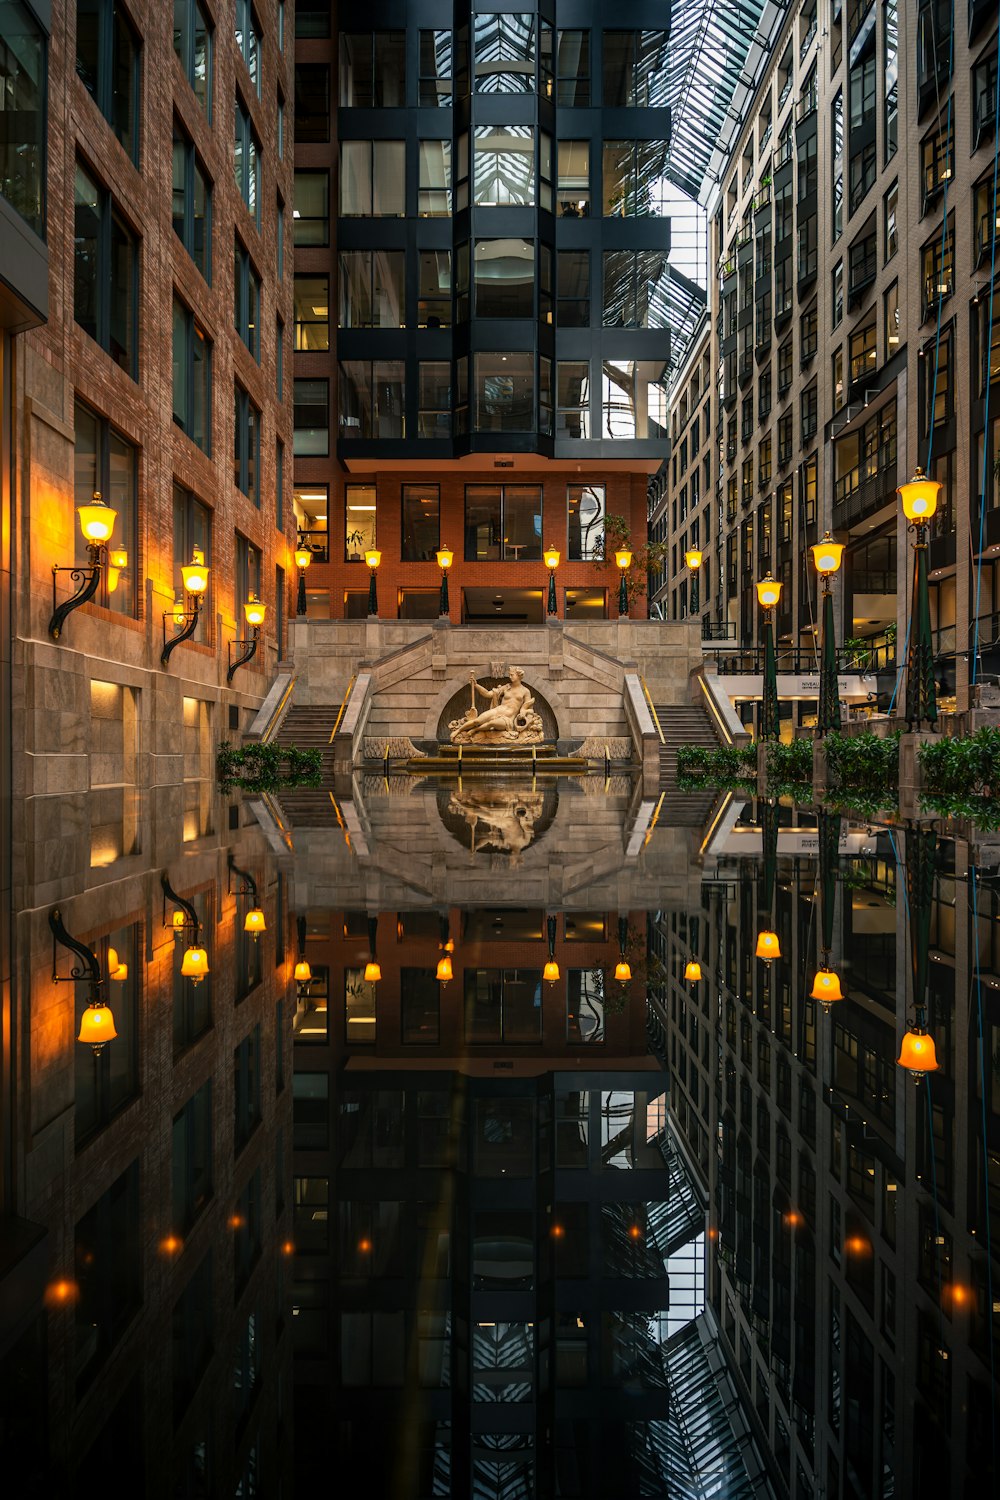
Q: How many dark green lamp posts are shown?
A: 9